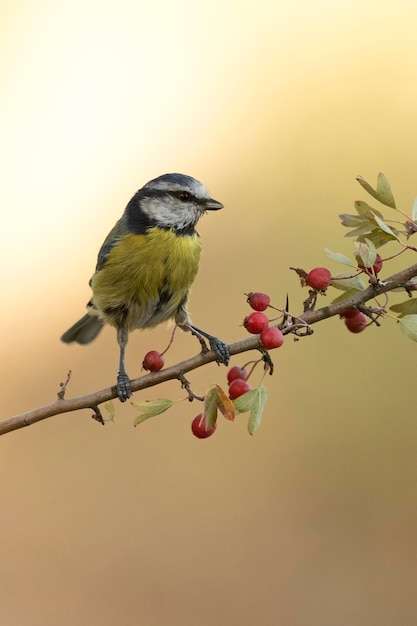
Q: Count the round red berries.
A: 11